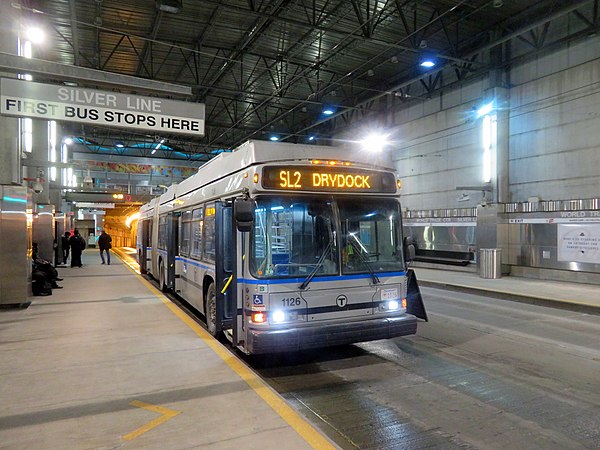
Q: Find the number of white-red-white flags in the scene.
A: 0